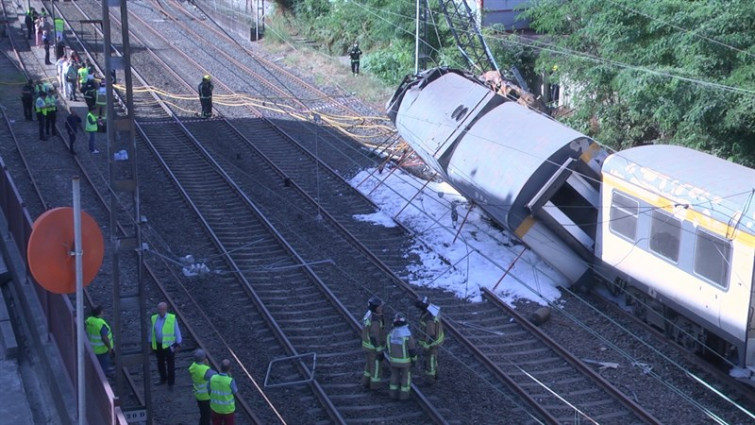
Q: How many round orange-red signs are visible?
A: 1